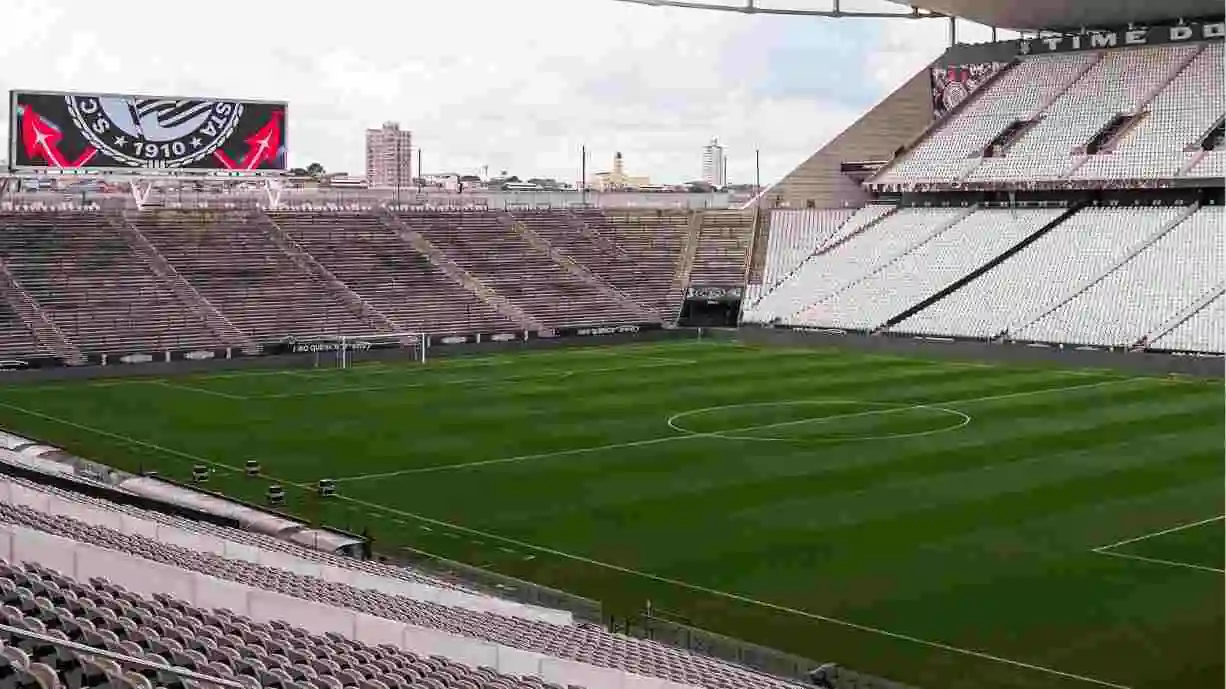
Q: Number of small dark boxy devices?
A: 4